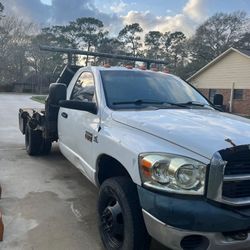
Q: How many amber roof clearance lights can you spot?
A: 5